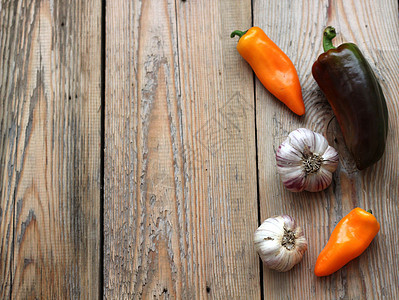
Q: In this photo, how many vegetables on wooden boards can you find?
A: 5